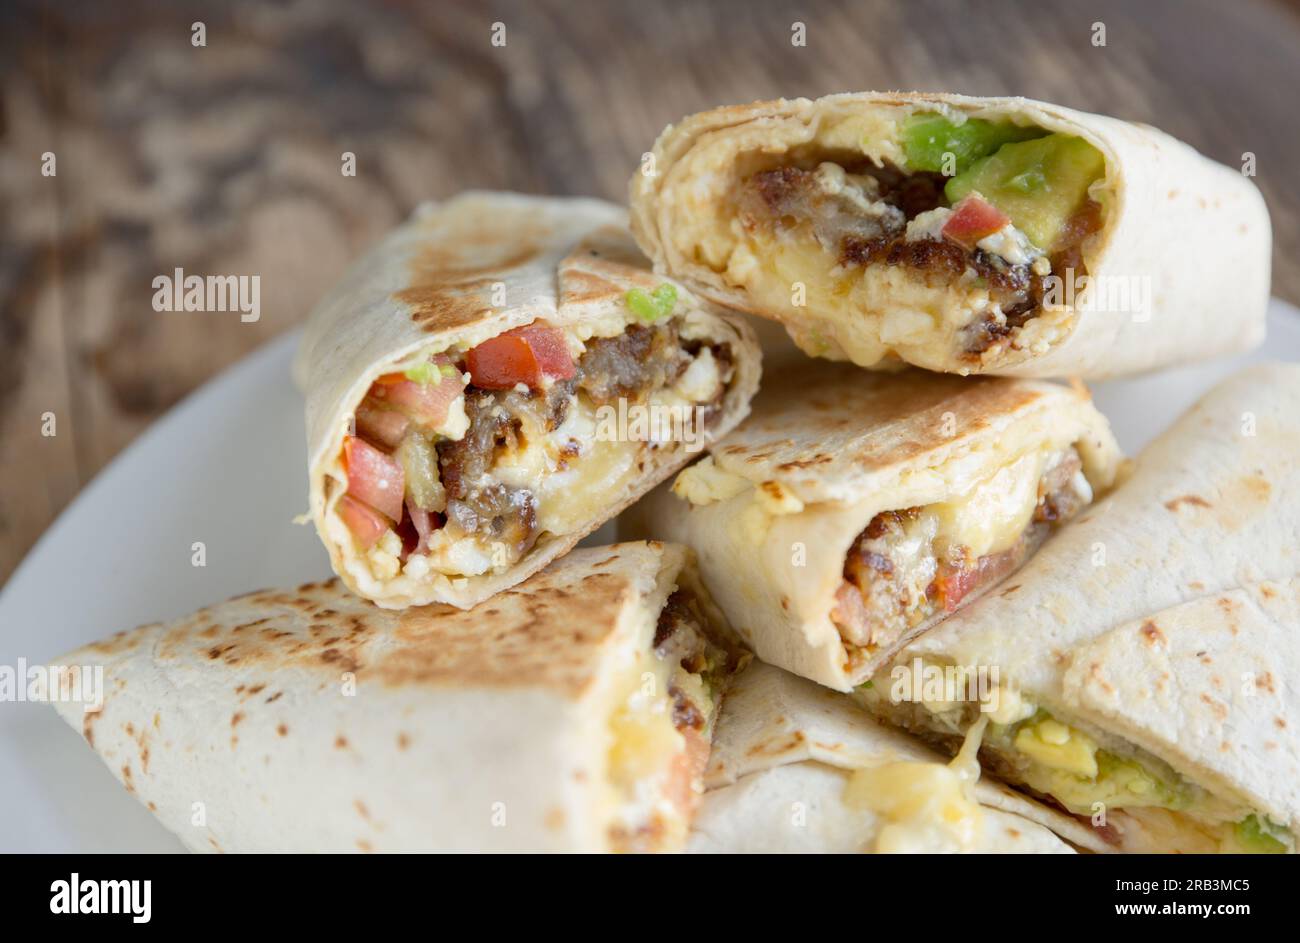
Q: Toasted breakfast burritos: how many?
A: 6